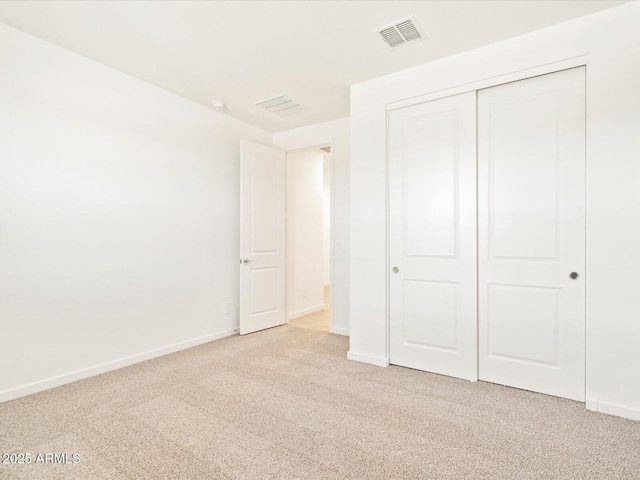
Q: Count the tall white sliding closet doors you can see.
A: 2